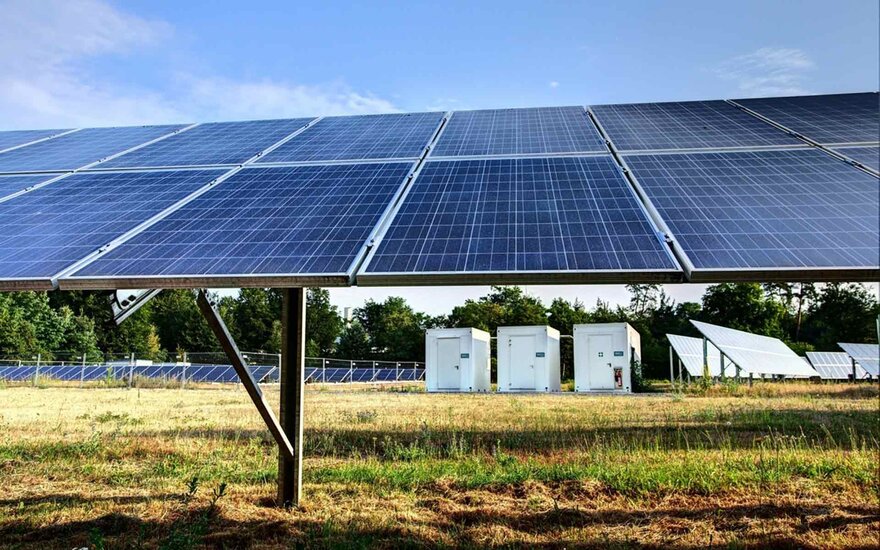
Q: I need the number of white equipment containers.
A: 3